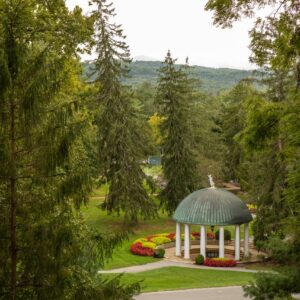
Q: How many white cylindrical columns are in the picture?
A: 6